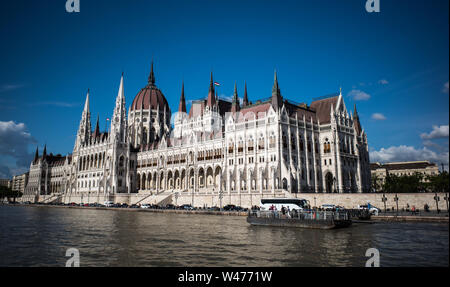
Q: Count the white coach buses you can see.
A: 1